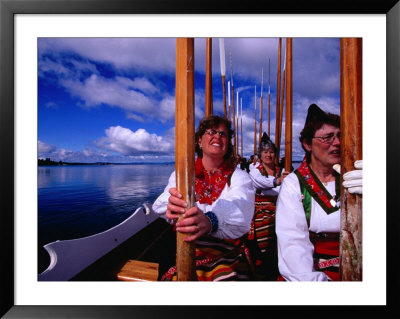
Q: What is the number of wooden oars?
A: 14